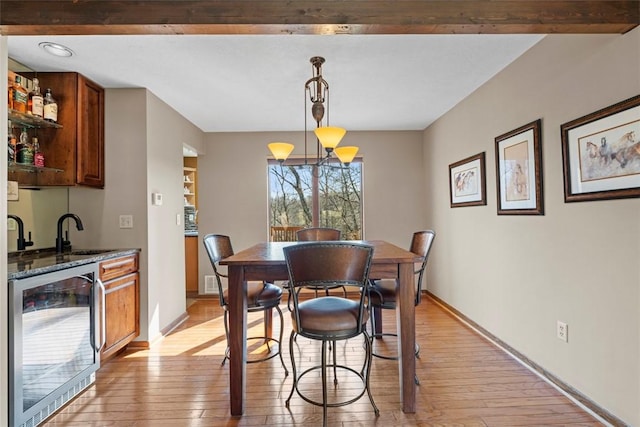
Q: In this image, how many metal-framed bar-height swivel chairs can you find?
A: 4